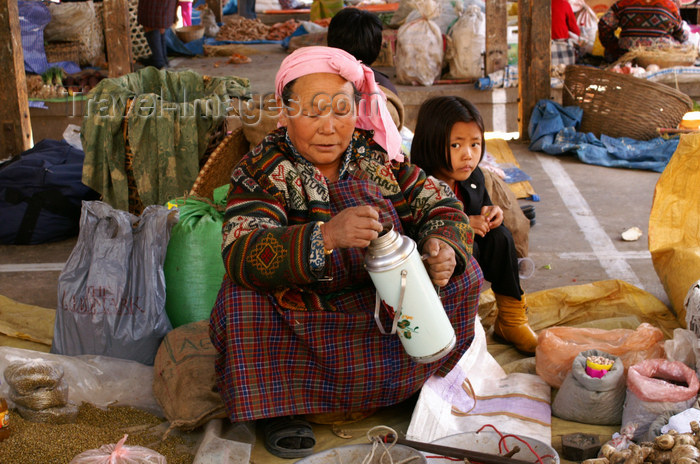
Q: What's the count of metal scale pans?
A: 2